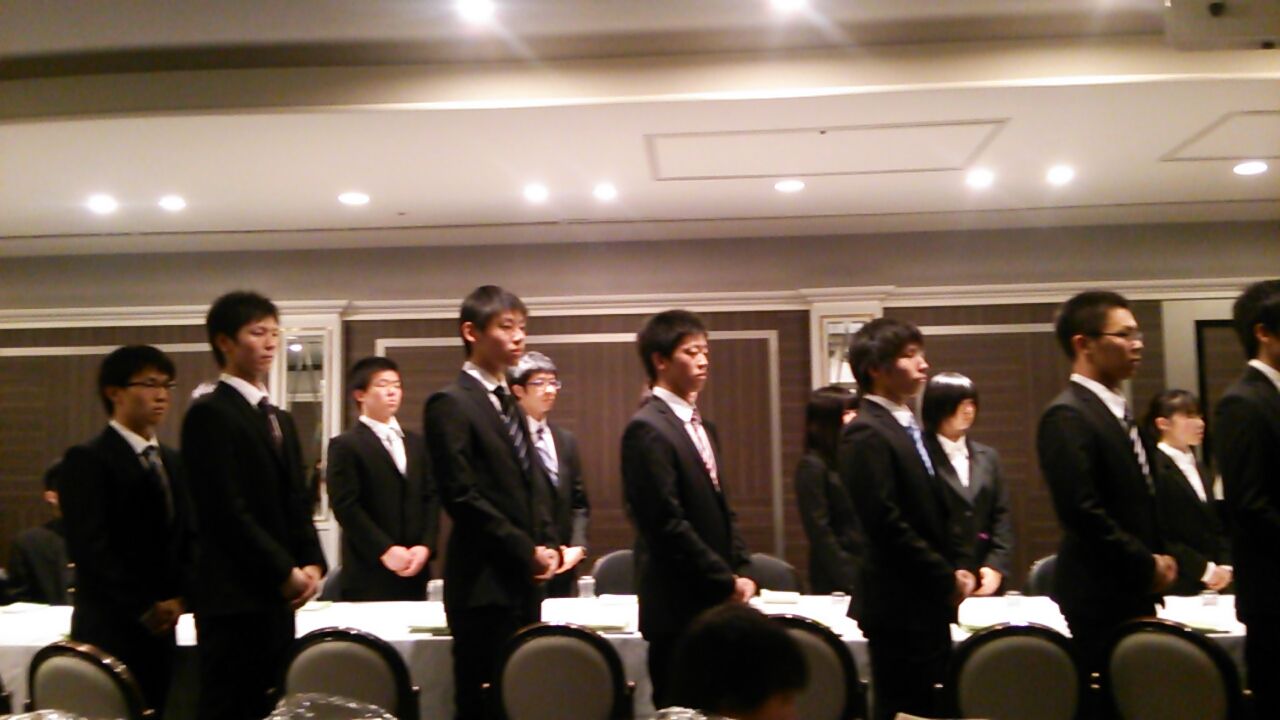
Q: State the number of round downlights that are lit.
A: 11